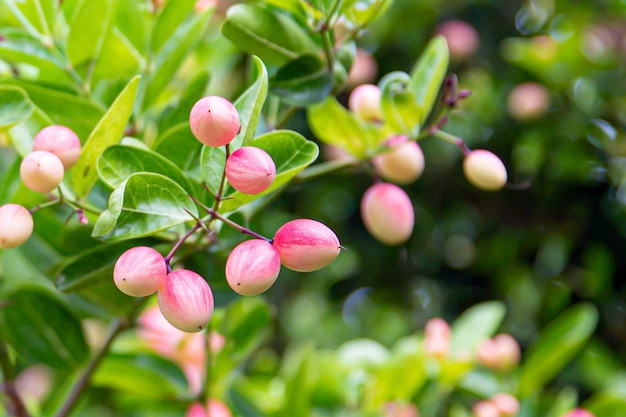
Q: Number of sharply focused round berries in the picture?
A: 6